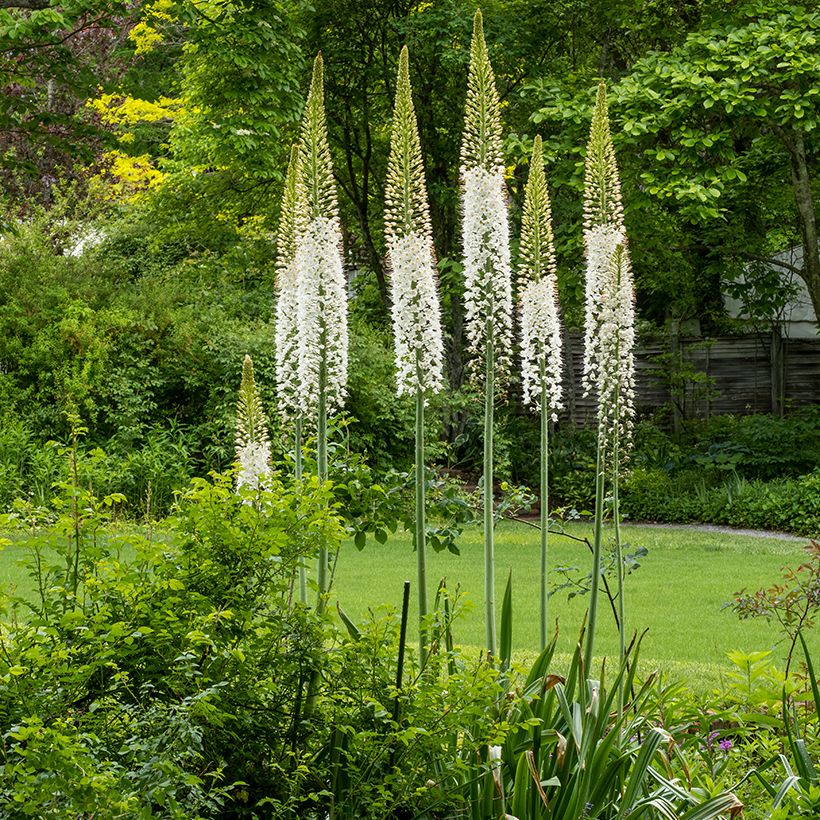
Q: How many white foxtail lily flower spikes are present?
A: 8